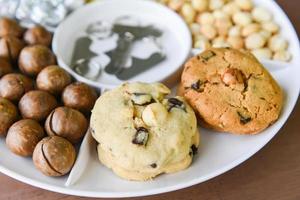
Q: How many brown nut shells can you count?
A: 13